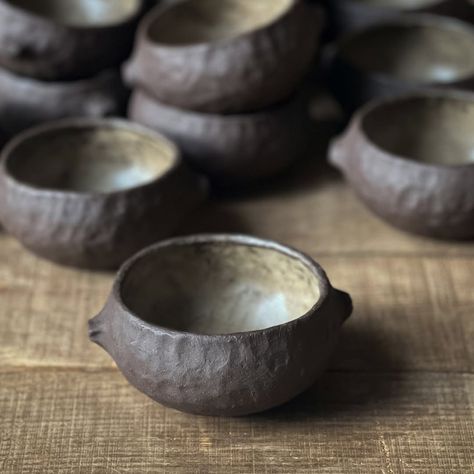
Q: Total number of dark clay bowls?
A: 9